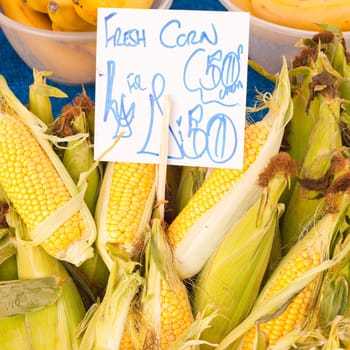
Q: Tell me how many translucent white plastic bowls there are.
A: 2